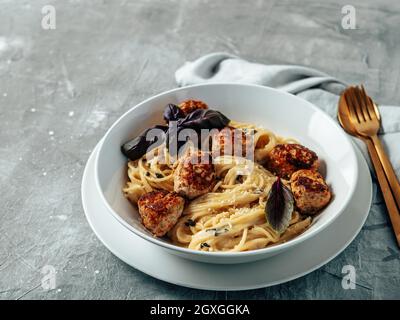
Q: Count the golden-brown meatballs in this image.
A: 6